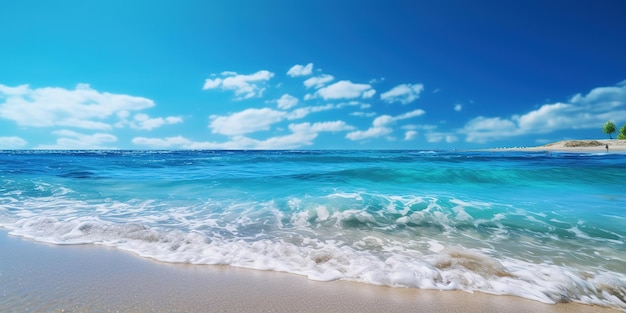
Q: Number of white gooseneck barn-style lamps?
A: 0